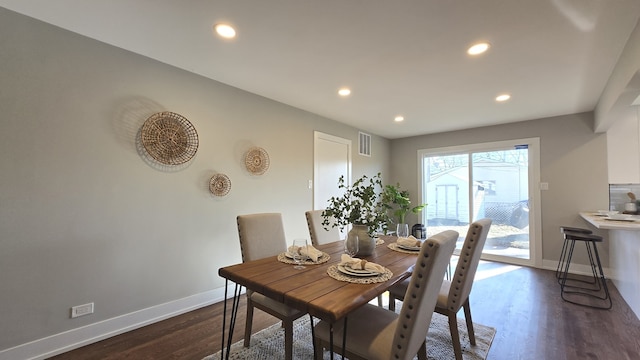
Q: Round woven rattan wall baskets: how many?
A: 3